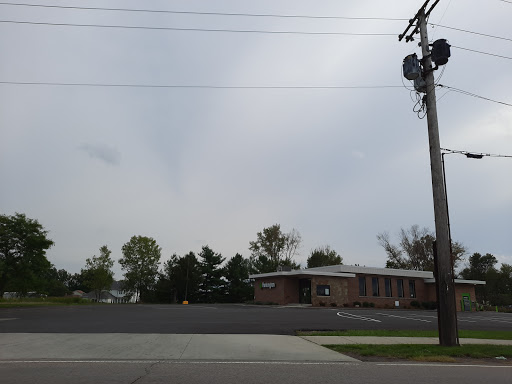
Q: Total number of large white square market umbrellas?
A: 0